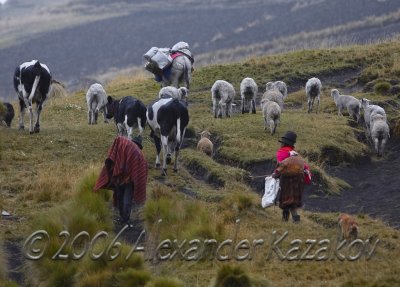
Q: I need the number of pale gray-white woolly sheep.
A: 11